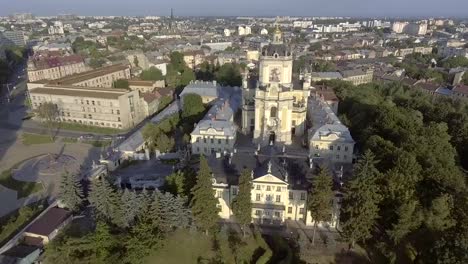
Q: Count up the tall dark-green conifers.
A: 4